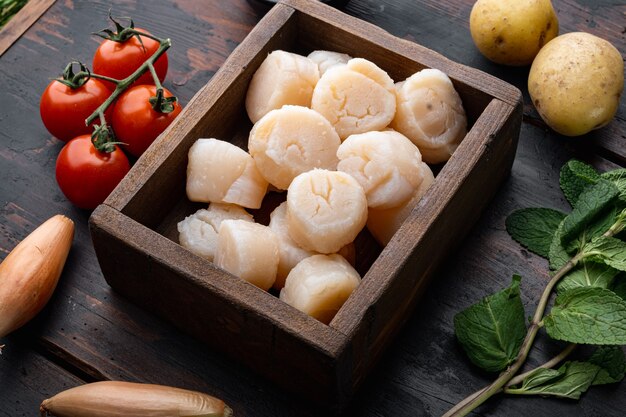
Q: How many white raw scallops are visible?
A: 13